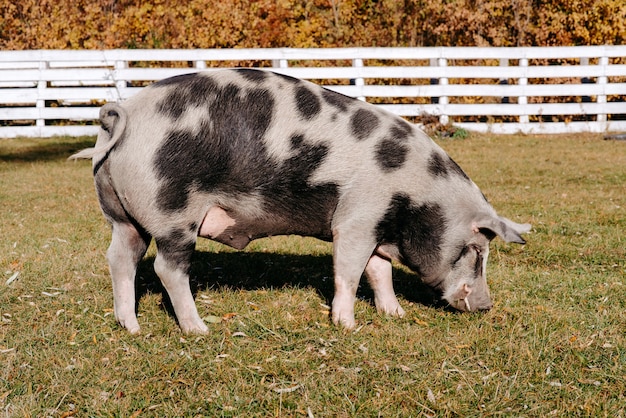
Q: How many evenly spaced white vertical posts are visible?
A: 8